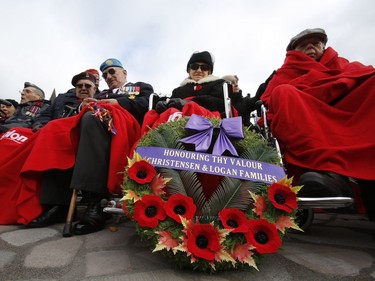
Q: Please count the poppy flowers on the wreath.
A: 7